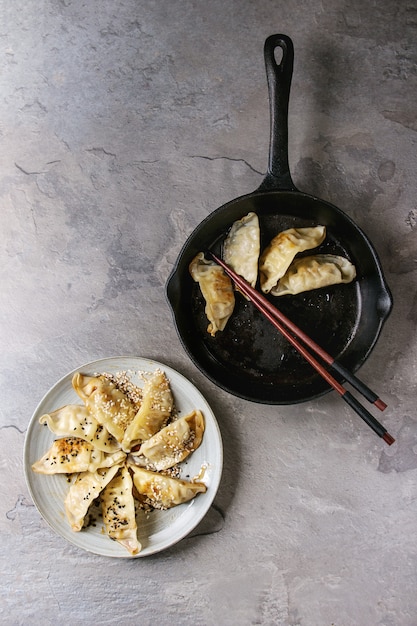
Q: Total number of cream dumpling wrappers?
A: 12